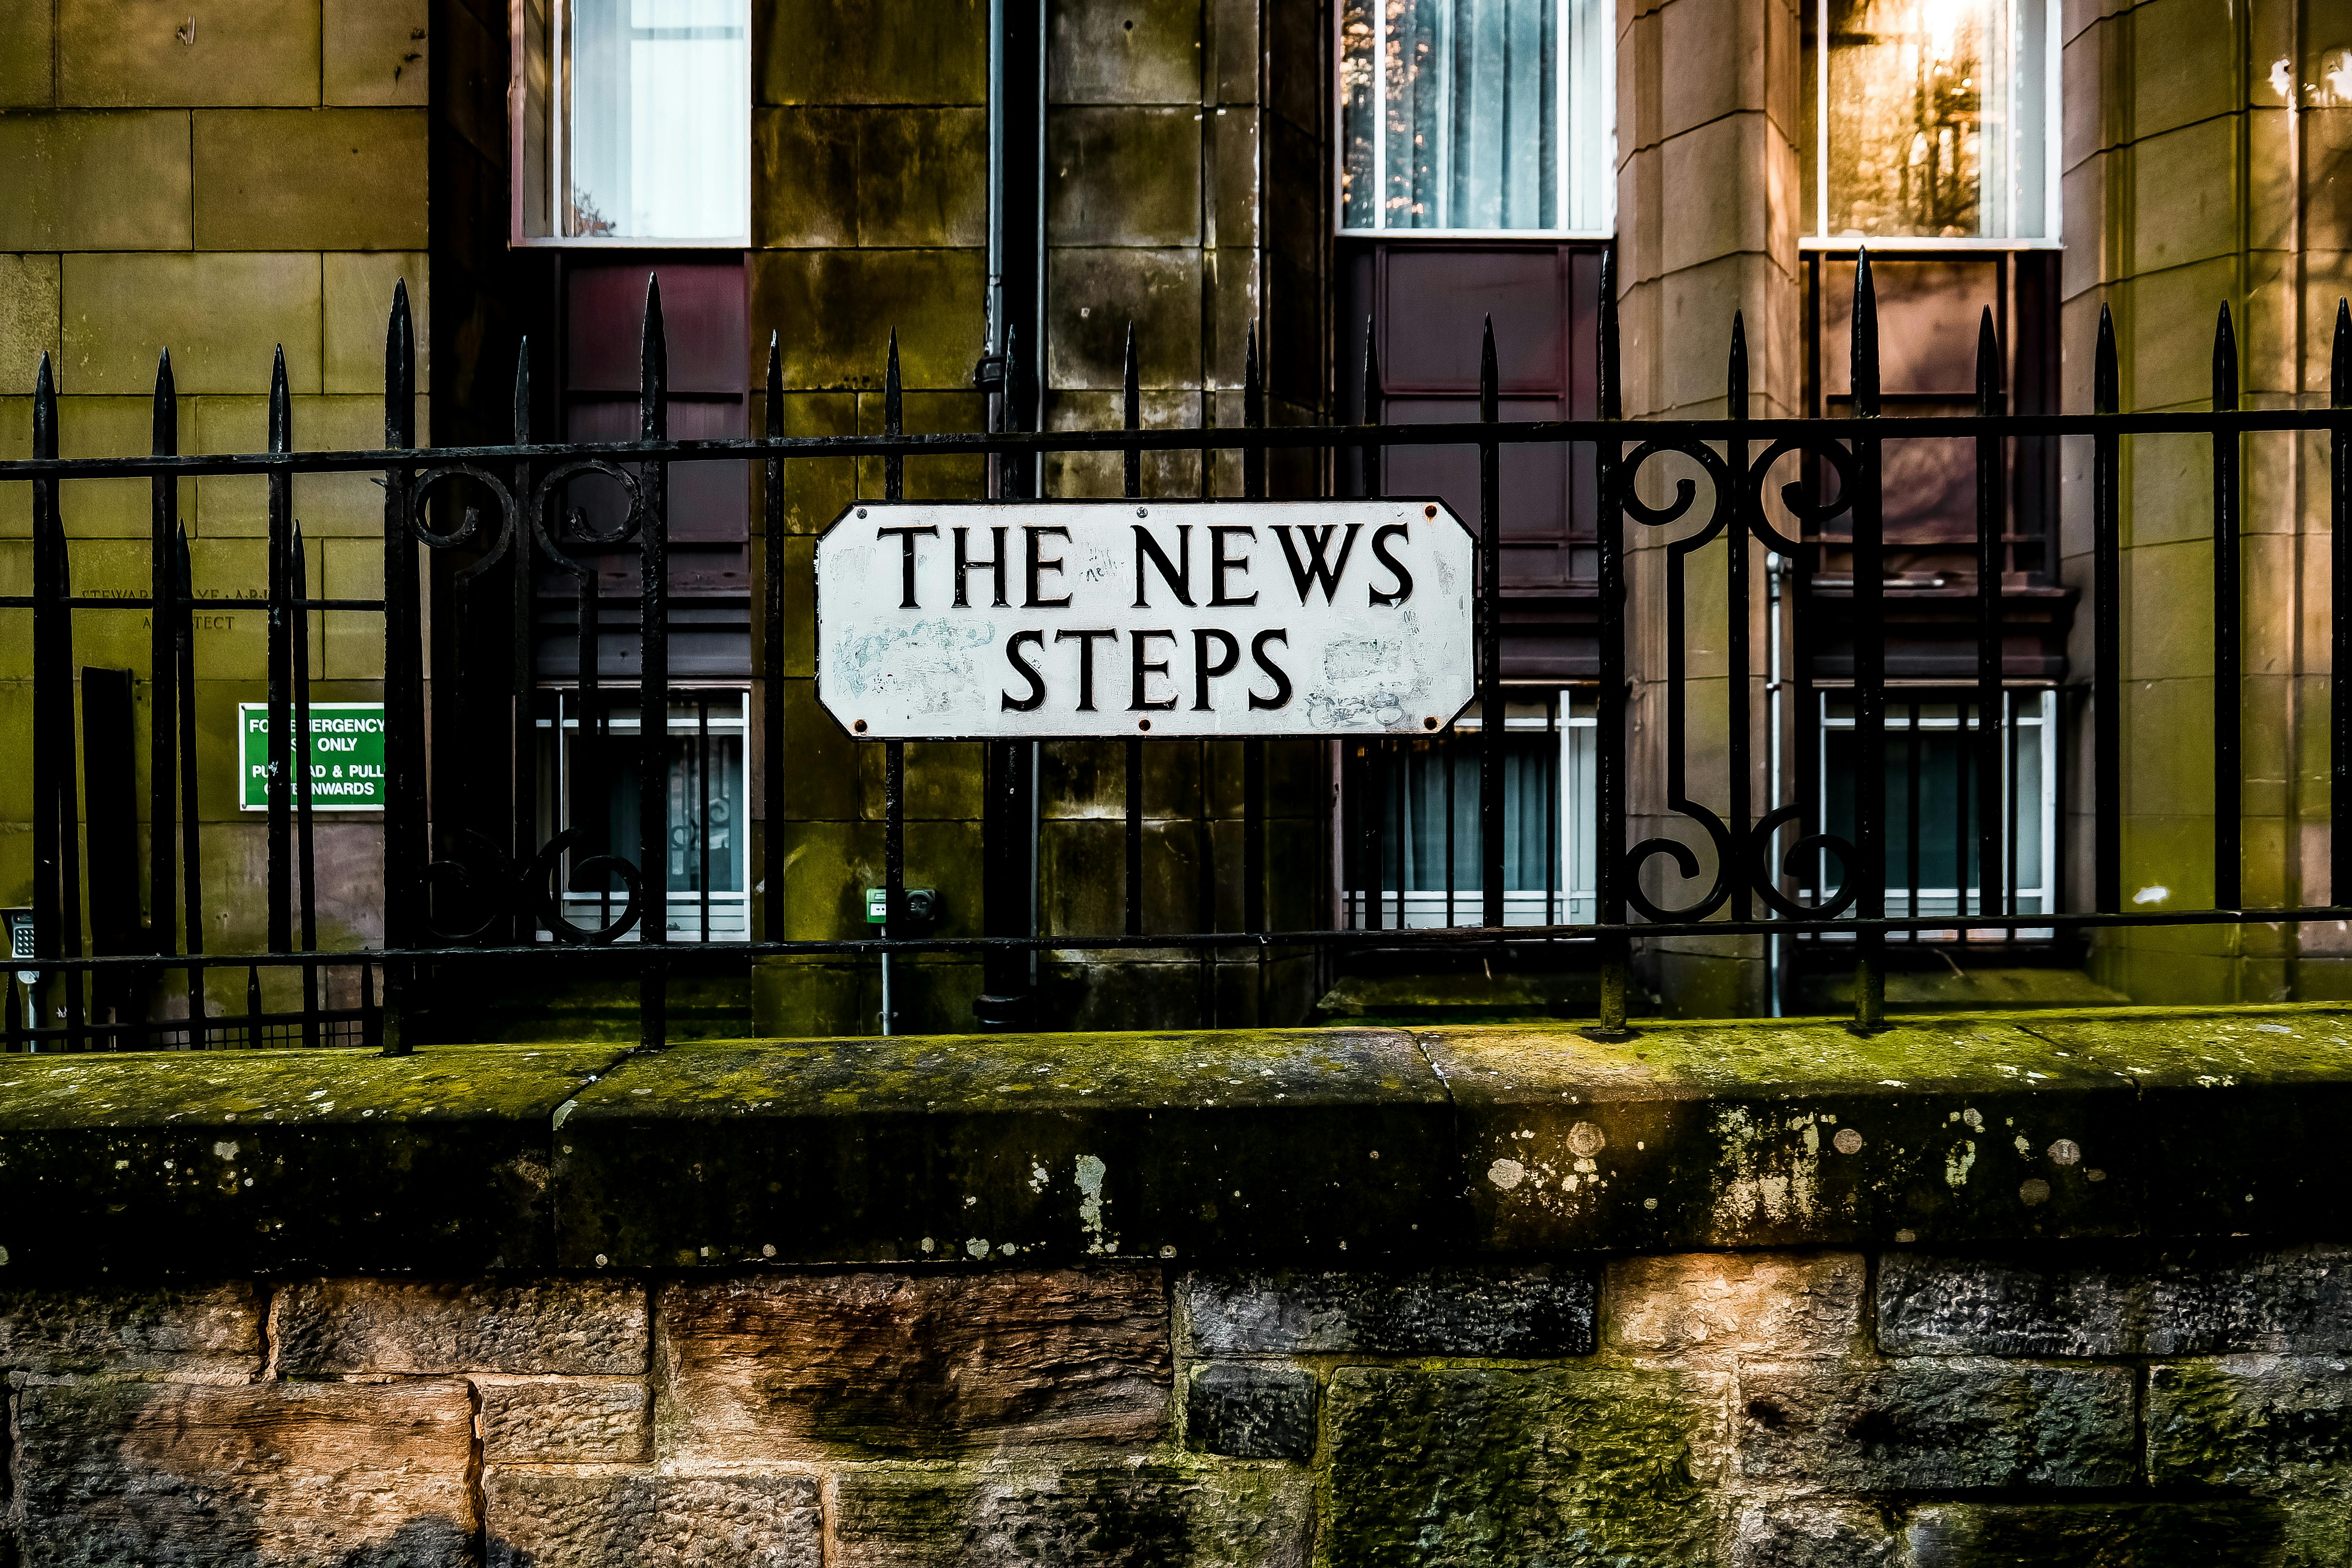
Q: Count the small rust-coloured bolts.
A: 4